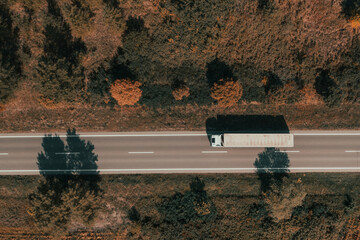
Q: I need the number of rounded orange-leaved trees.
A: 3